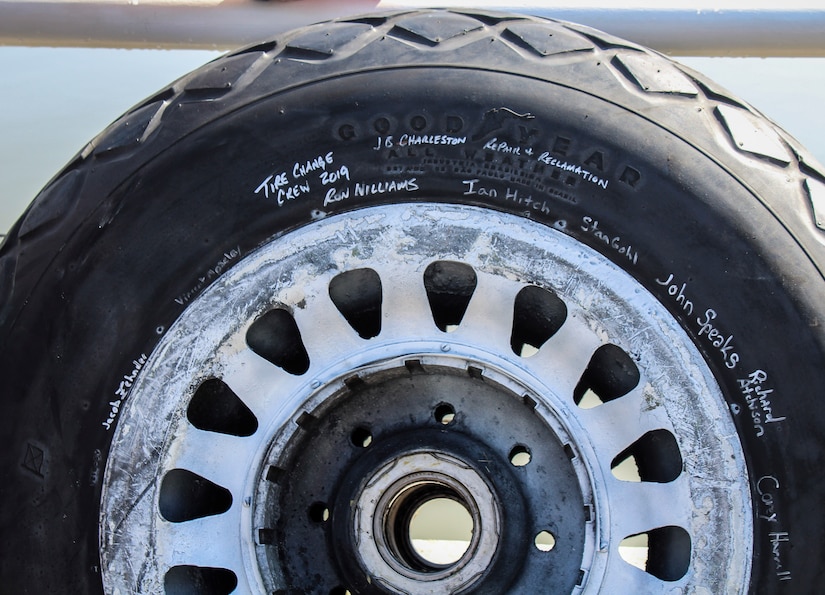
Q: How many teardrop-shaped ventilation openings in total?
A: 10